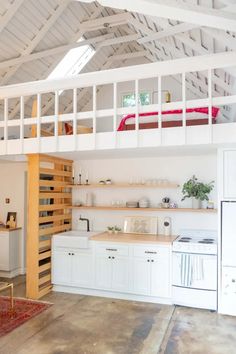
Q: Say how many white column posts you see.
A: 11